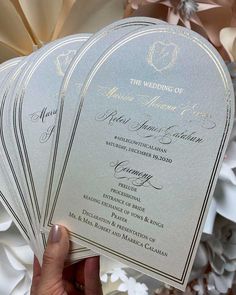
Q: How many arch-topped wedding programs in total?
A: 6